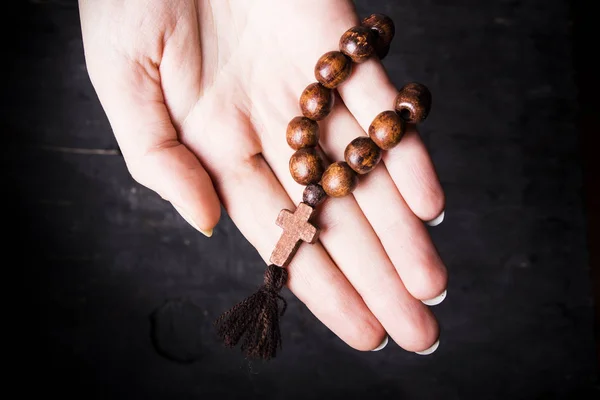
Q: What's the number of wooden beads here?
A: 11